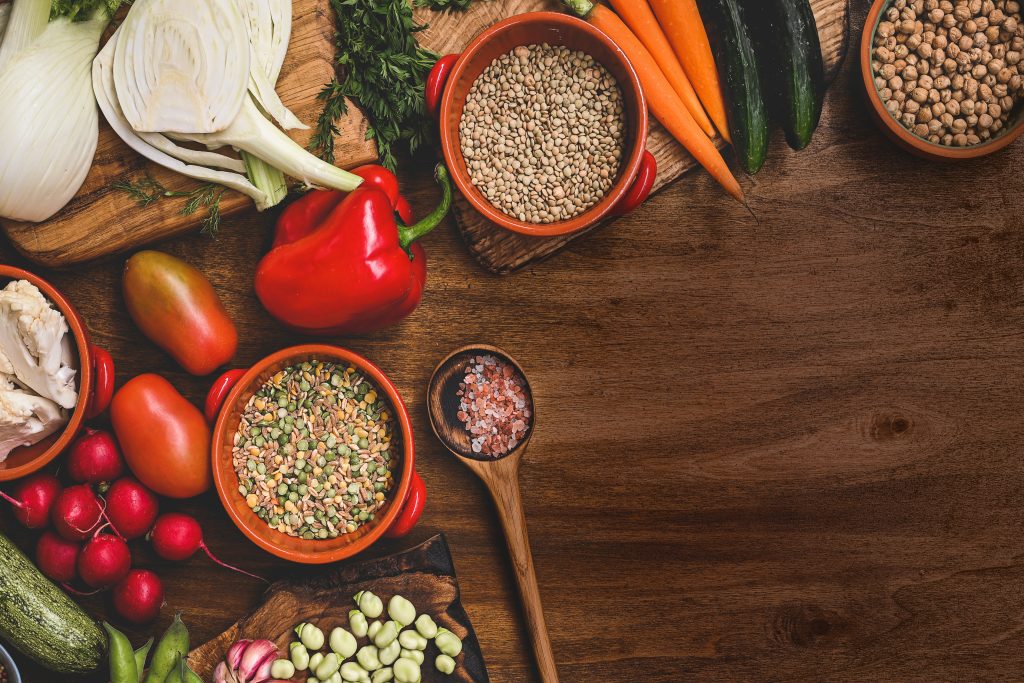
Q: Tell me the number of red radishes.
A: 8